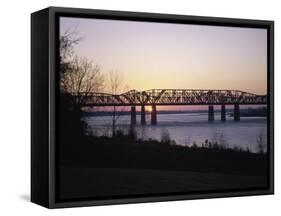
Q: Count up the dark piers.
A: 6